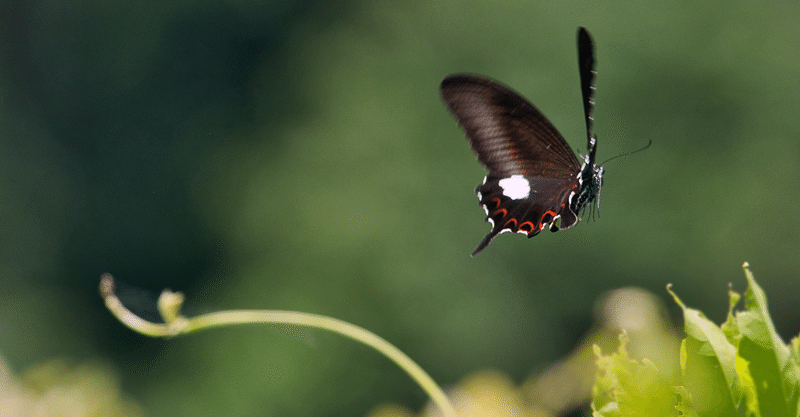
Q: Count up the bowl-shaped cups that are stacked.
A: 0